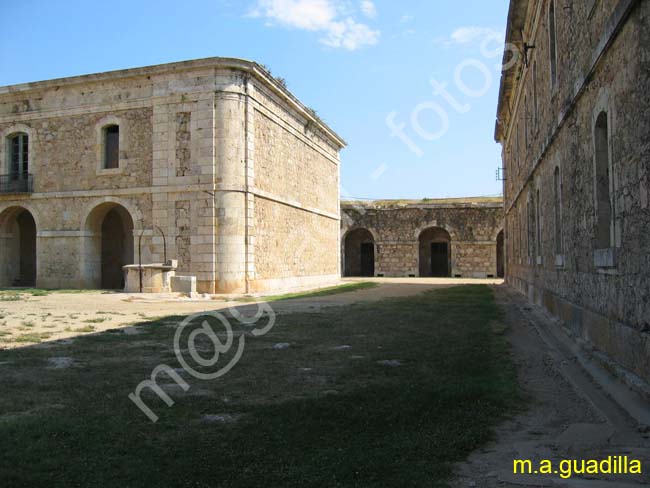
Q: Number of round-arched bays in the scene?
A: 5